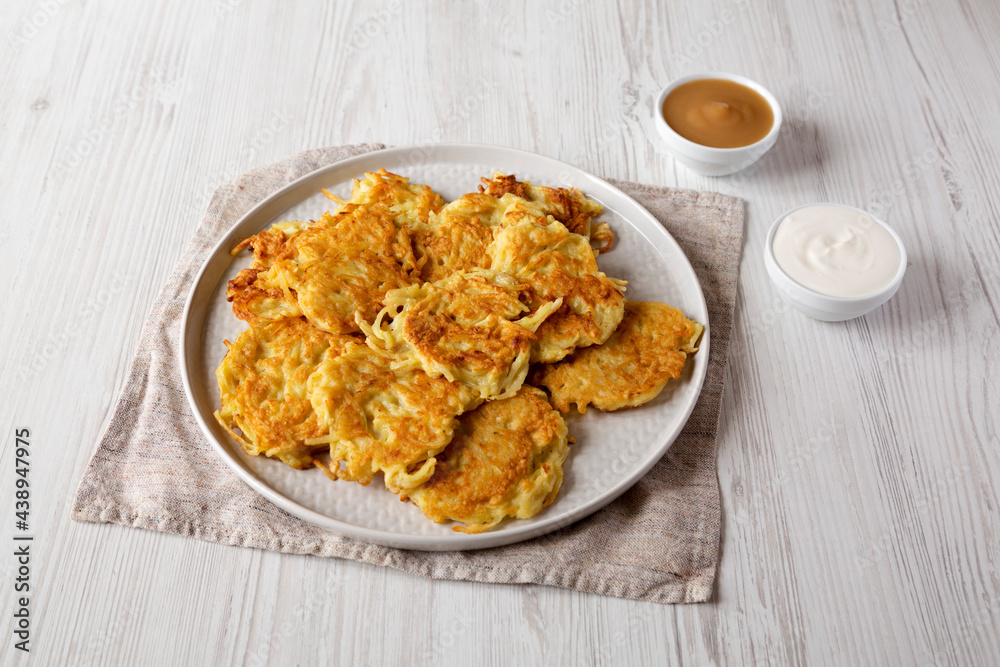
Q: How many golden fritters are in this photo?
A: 11